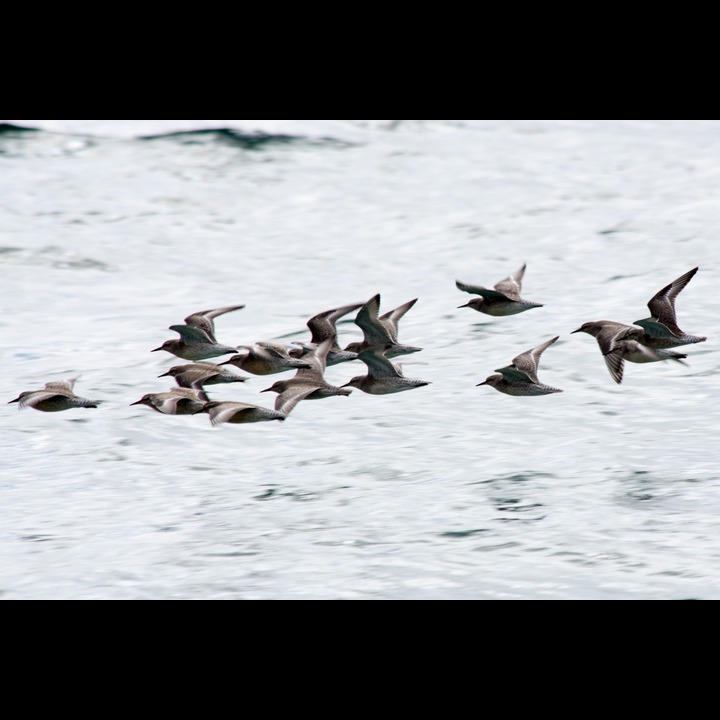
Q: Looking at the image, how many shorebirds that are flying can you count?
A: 15